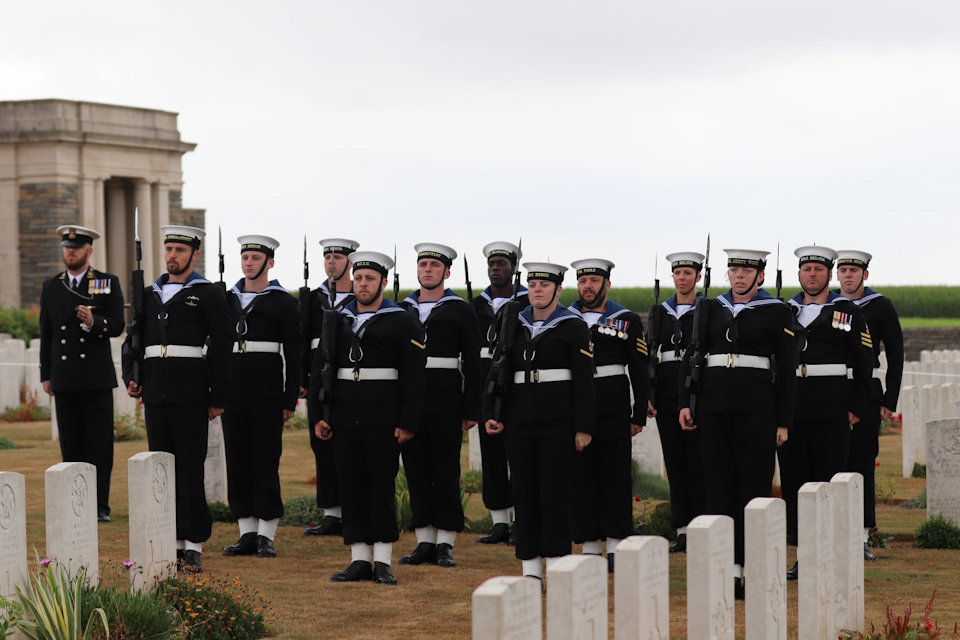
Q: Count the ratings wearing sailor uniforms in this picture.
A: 12